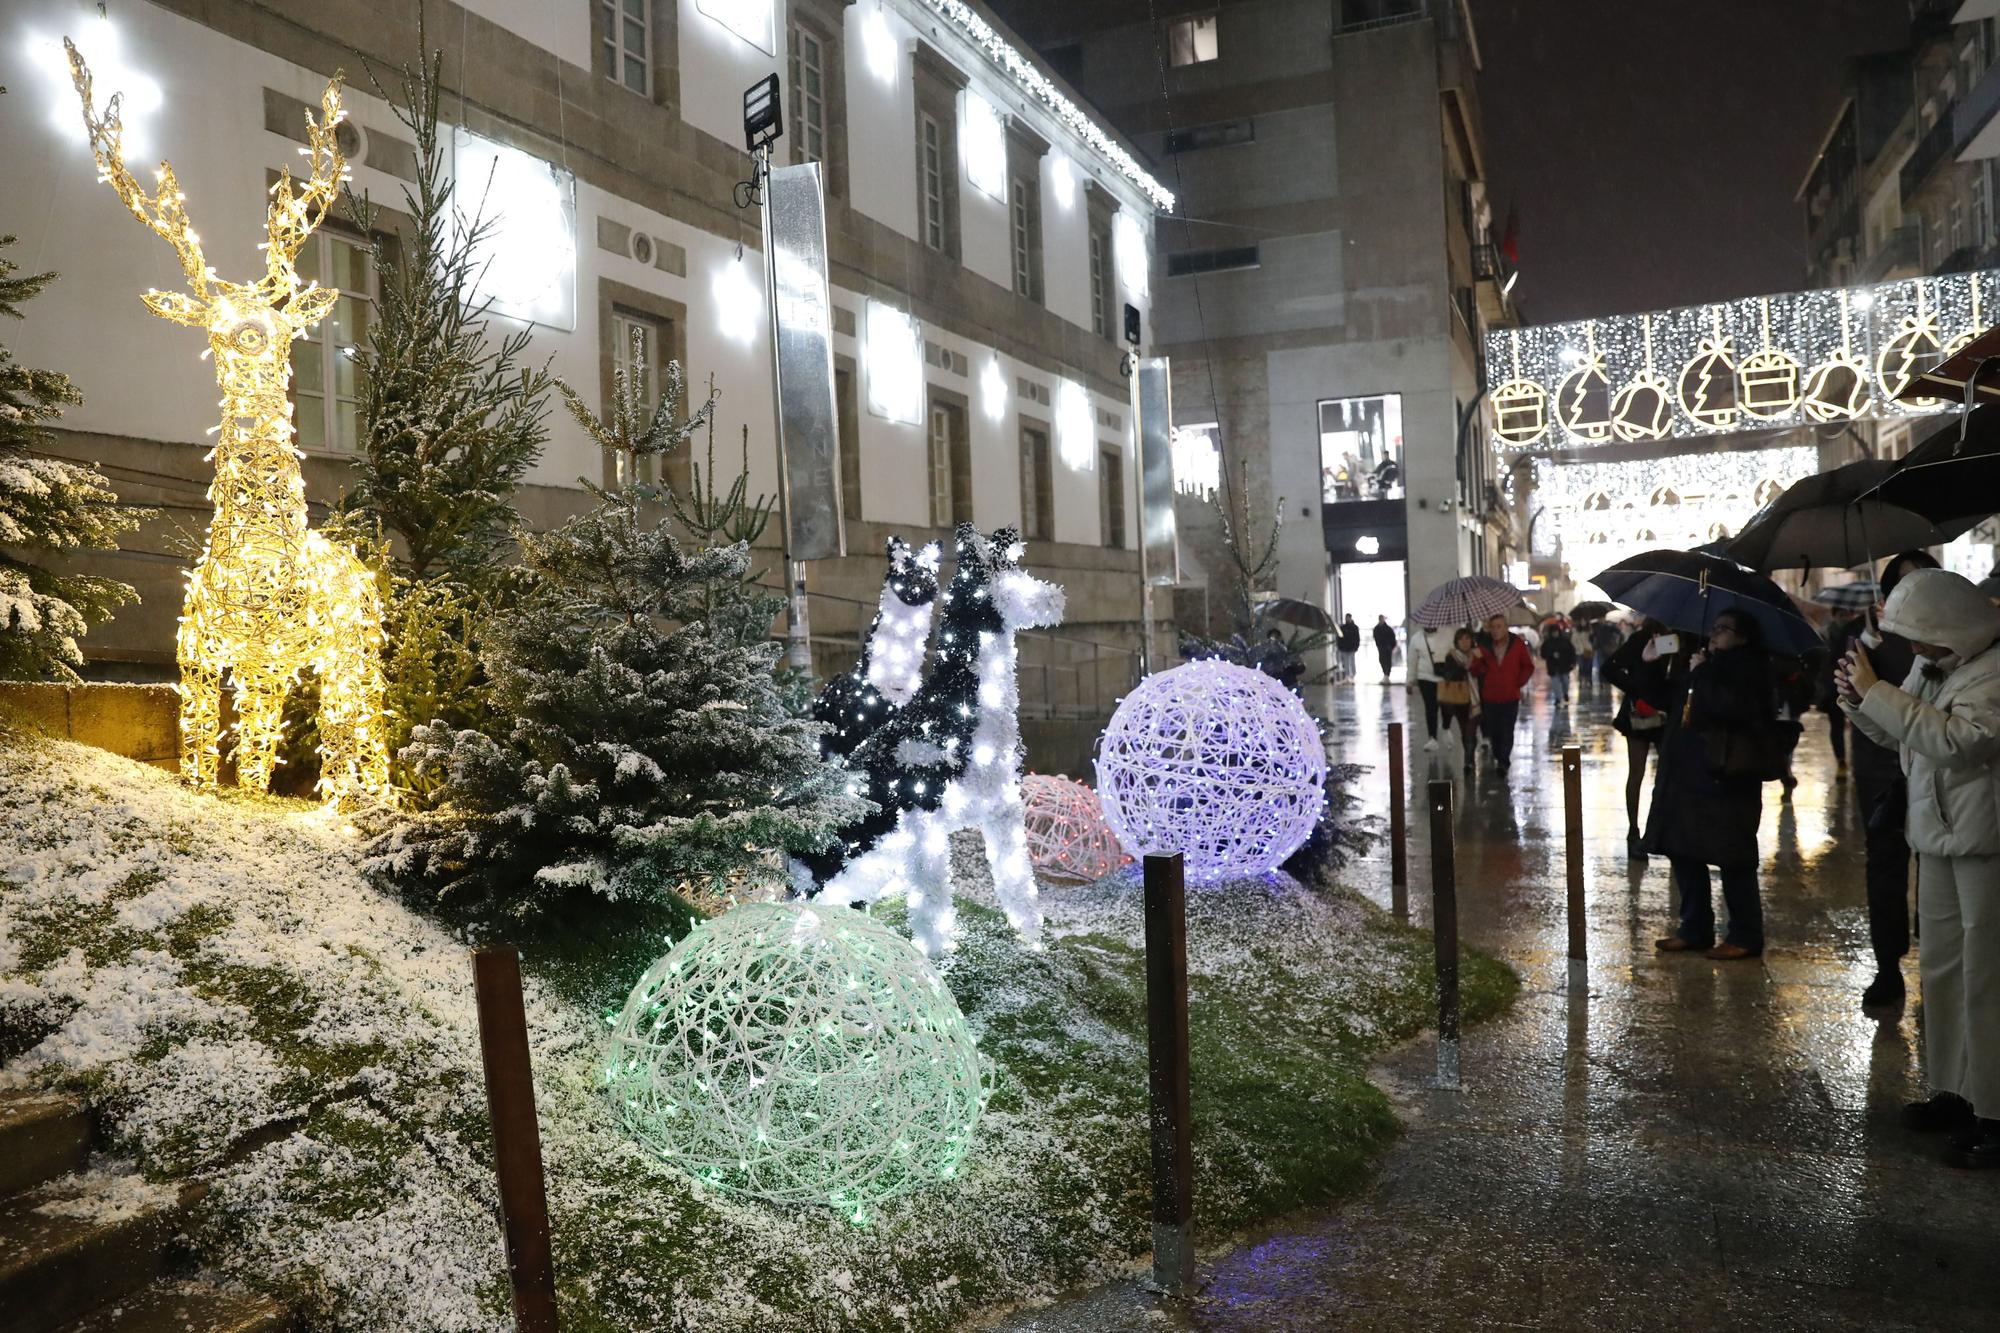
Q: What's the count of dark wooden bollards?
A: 5